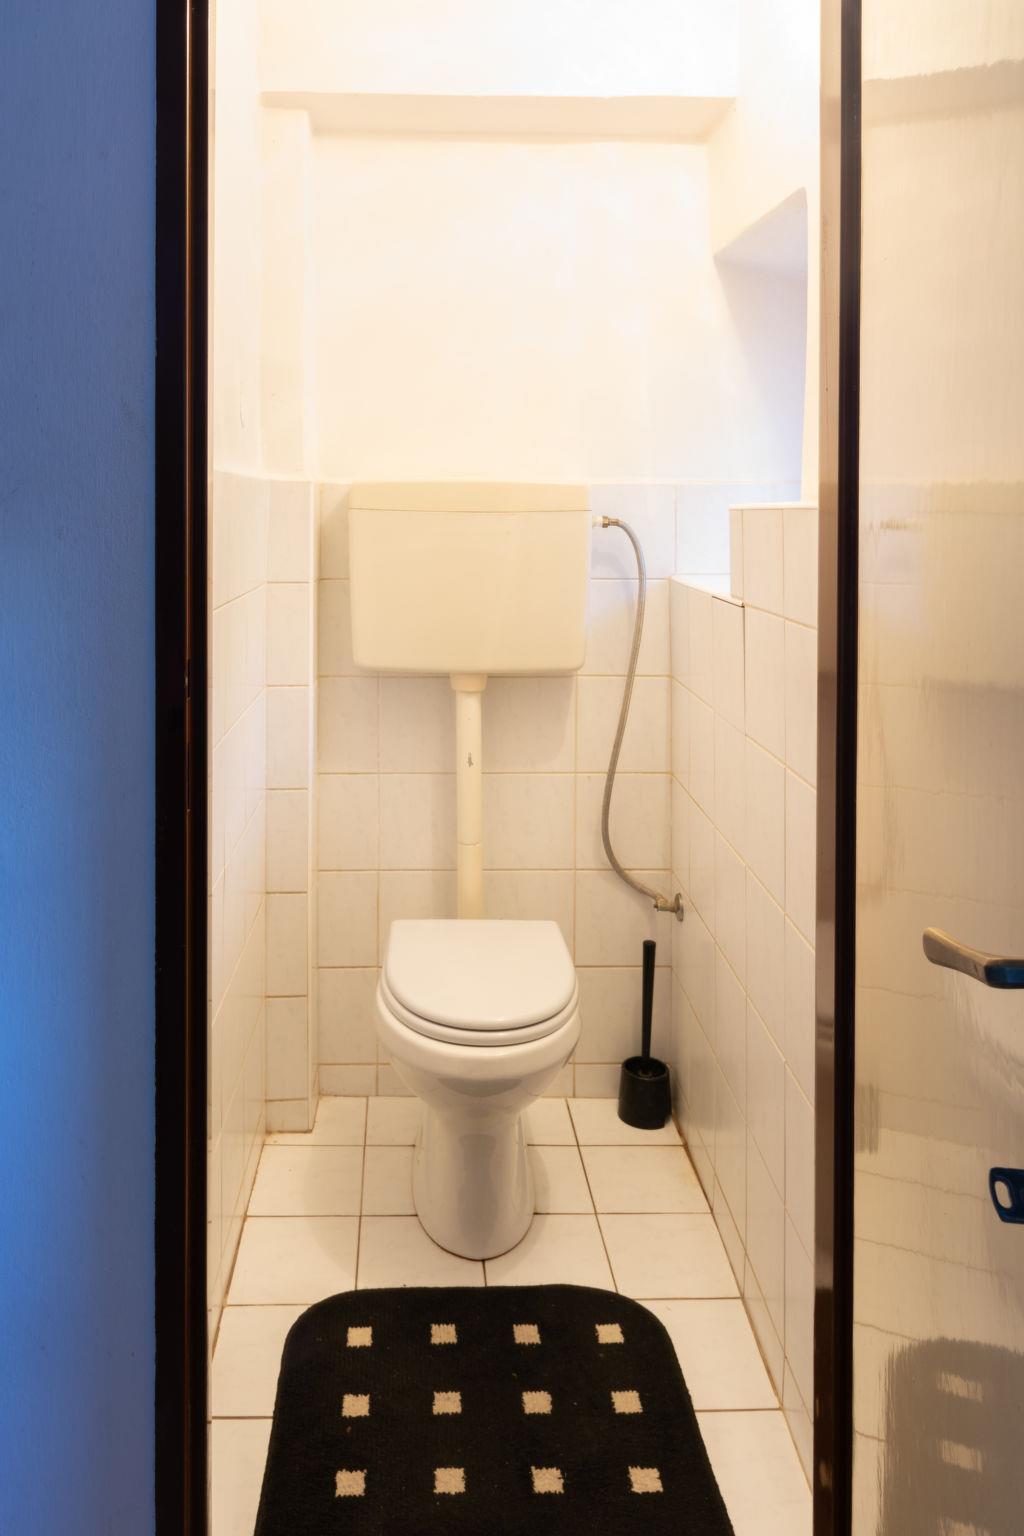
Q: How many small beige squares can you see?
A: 12